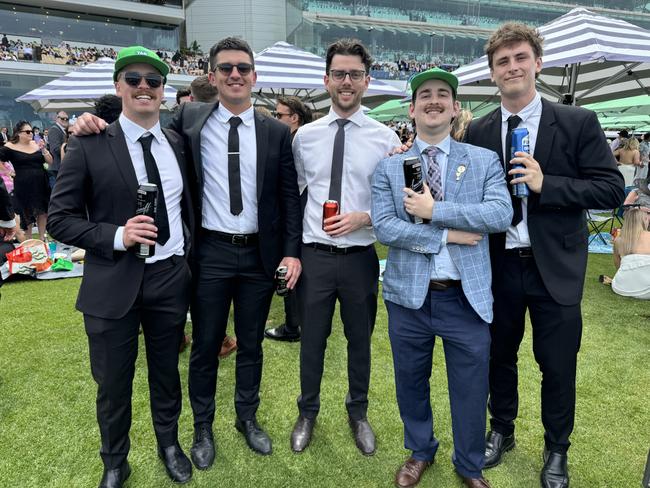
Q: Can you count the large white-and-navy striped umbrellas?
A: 3